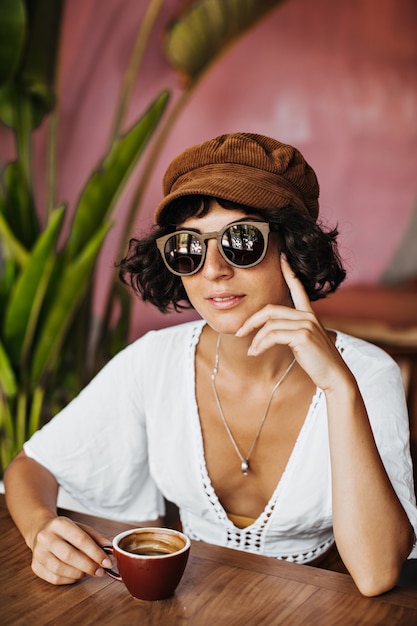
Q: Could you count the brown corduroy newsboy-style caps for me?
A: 1